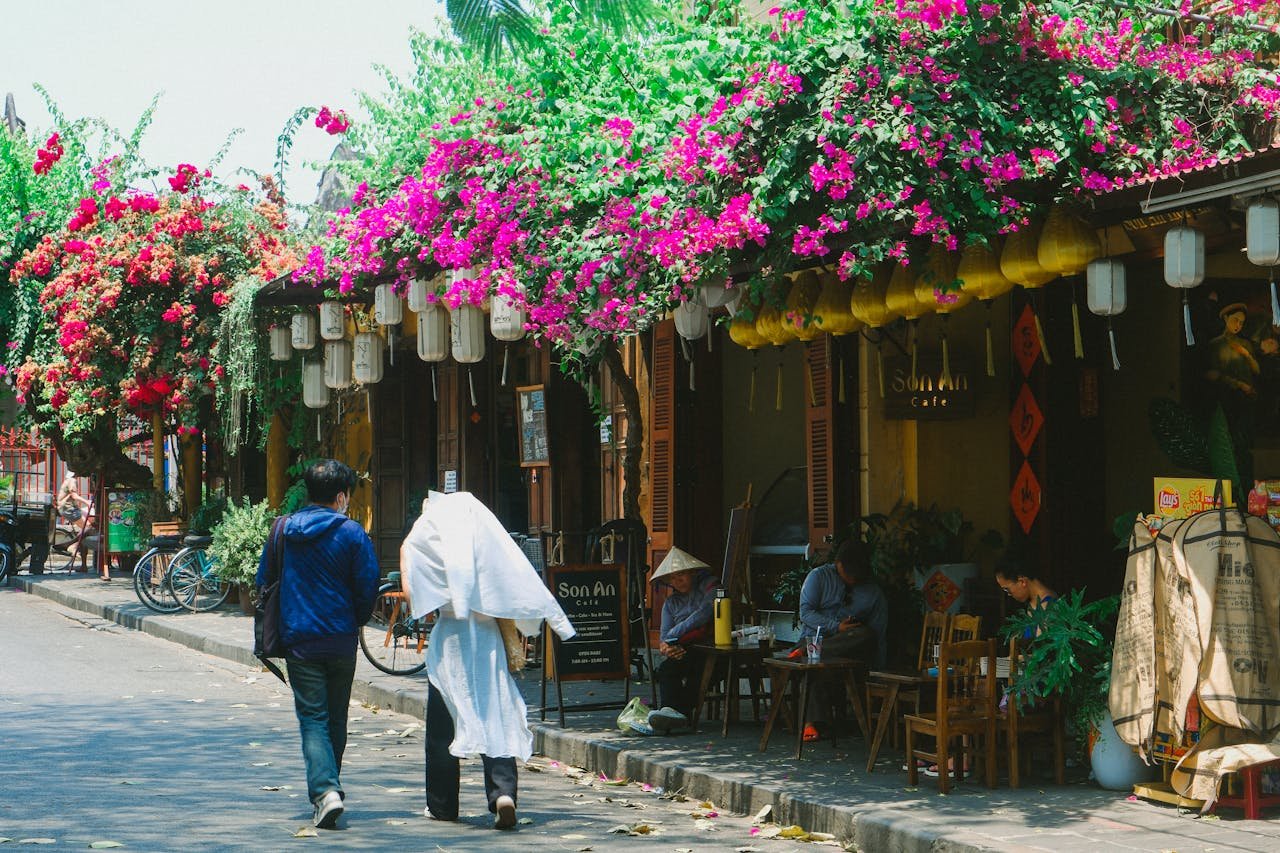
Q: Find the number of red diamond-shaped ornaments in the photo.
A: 4